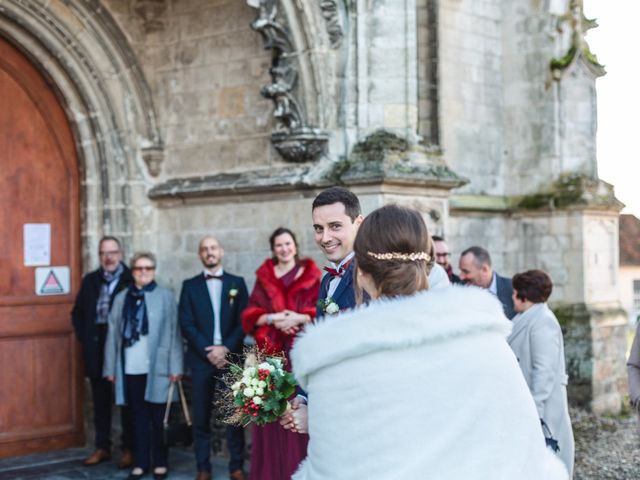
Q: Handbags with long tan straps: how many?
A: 1